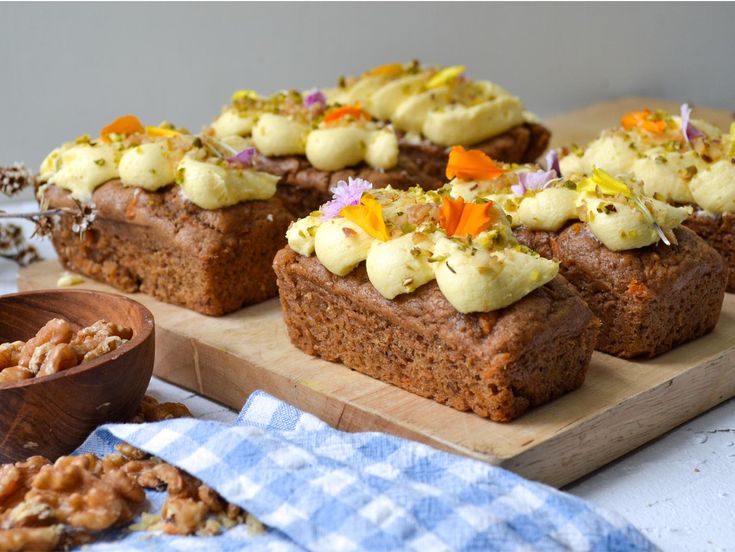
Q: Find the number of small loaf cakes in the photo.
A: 6